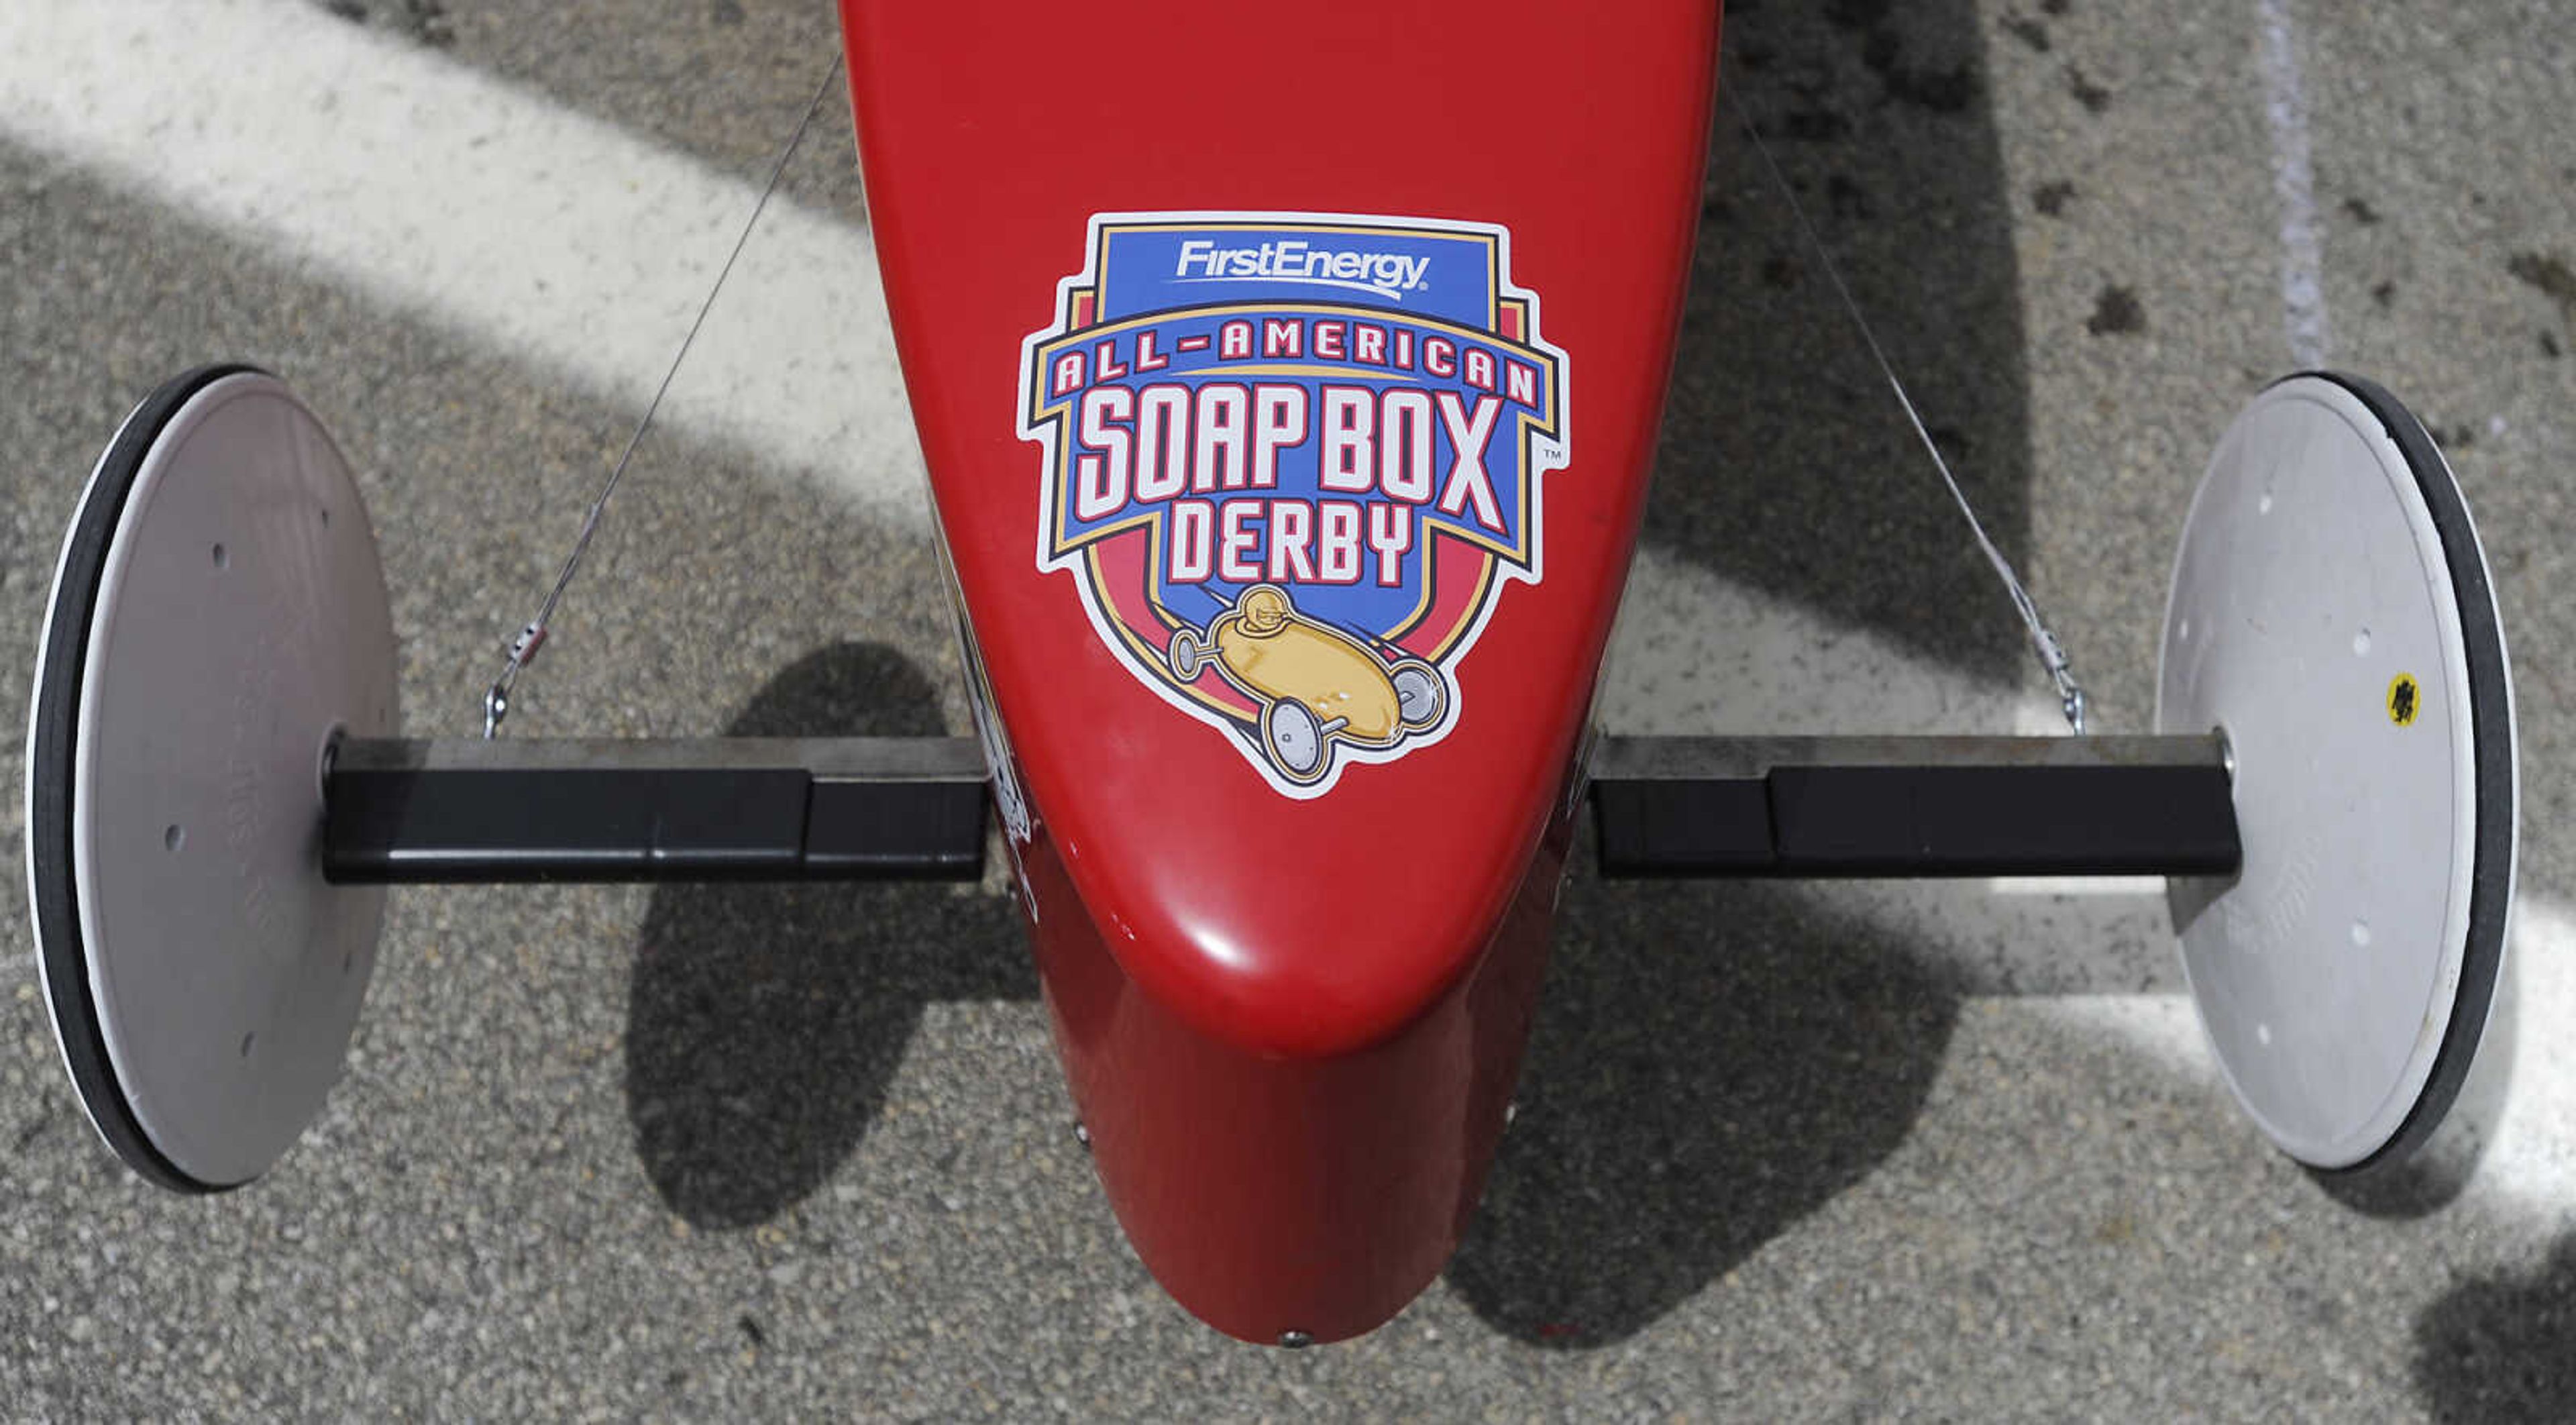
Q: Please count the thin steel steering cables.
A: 2